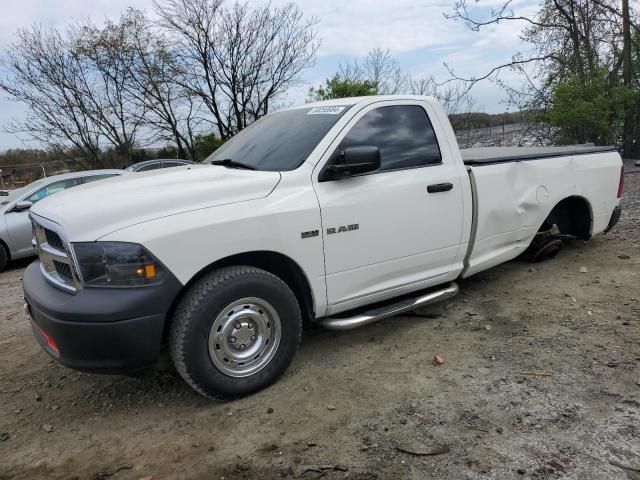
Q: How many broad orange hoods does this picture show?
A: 0